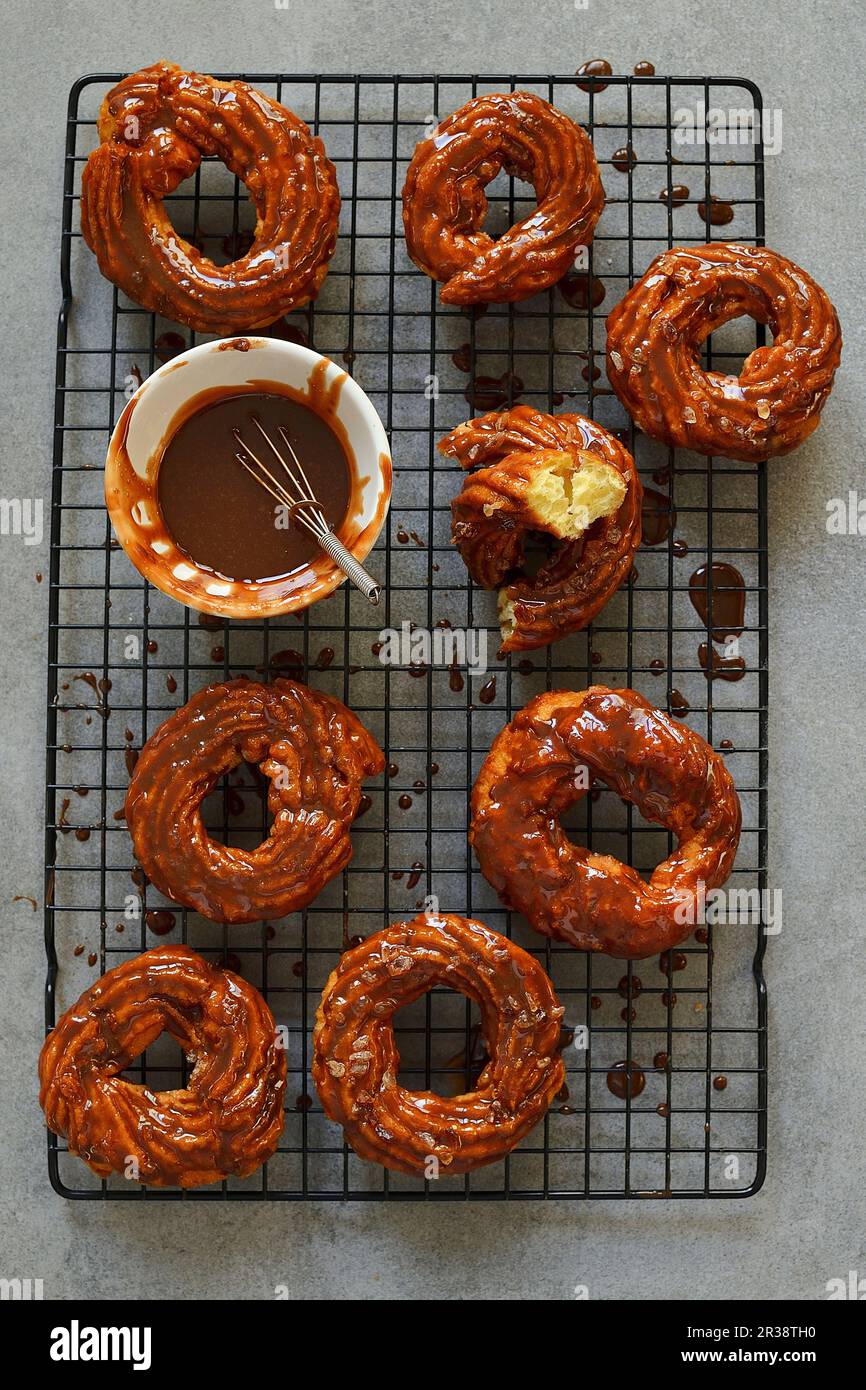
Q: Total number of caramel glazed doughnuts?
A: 8